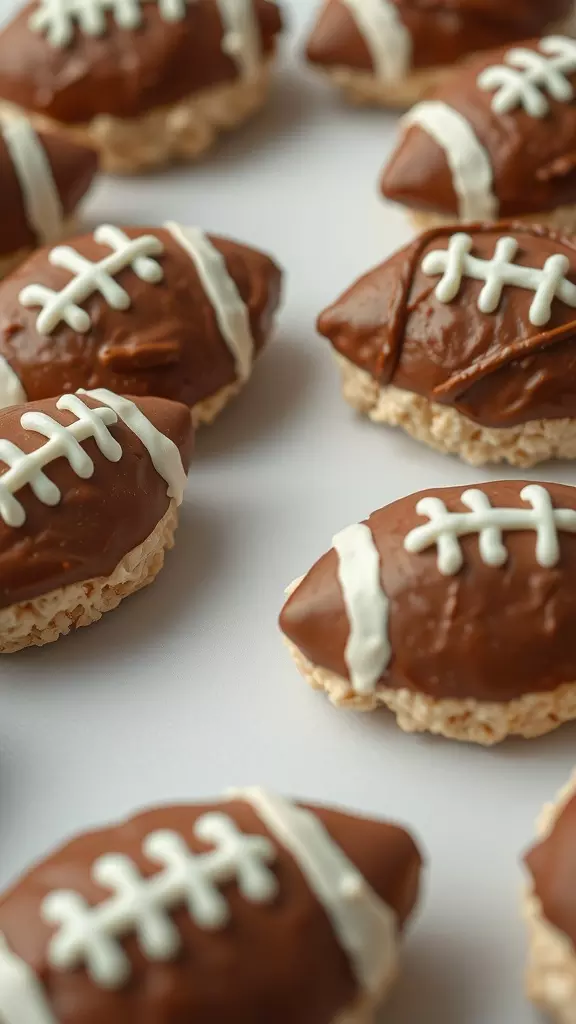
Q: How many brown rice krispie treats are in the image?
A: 10